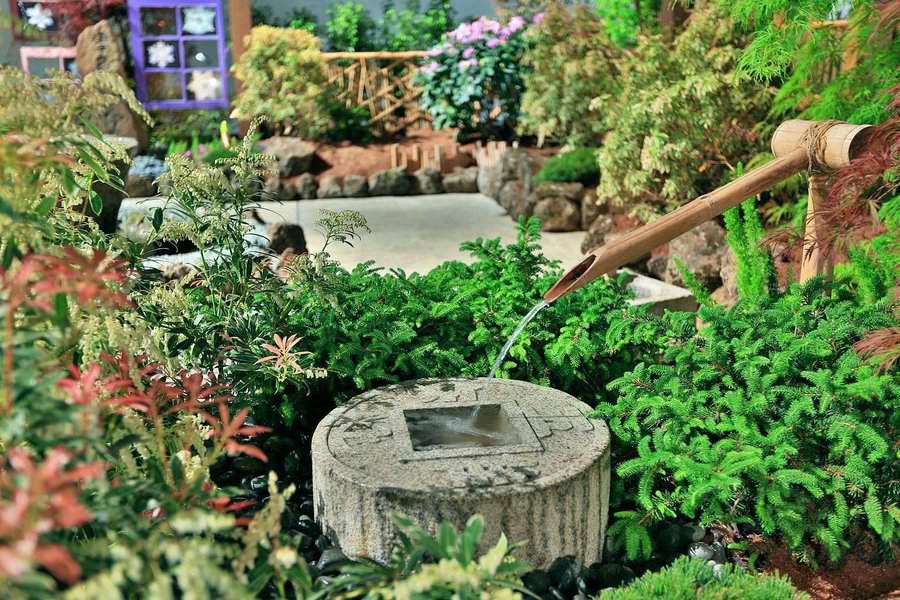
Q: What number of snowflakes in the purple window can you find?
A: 3